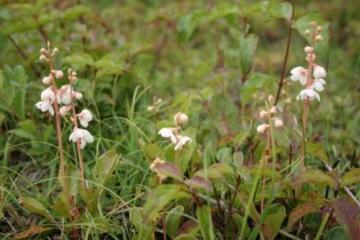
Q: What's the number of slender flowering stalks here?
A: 5